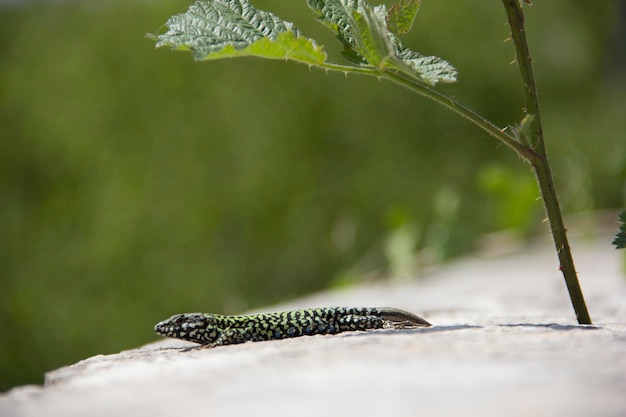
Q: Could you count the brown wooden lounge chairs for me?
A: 0